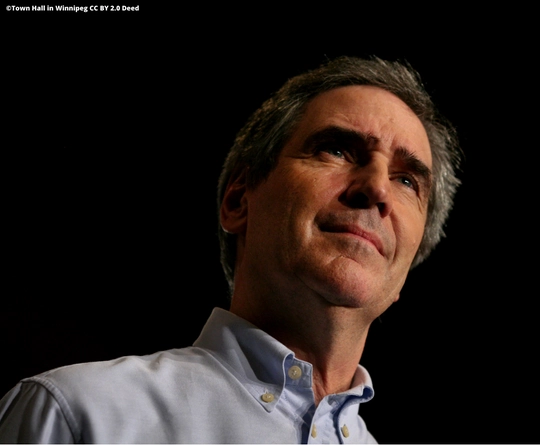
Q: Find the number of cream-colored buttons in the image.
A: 4